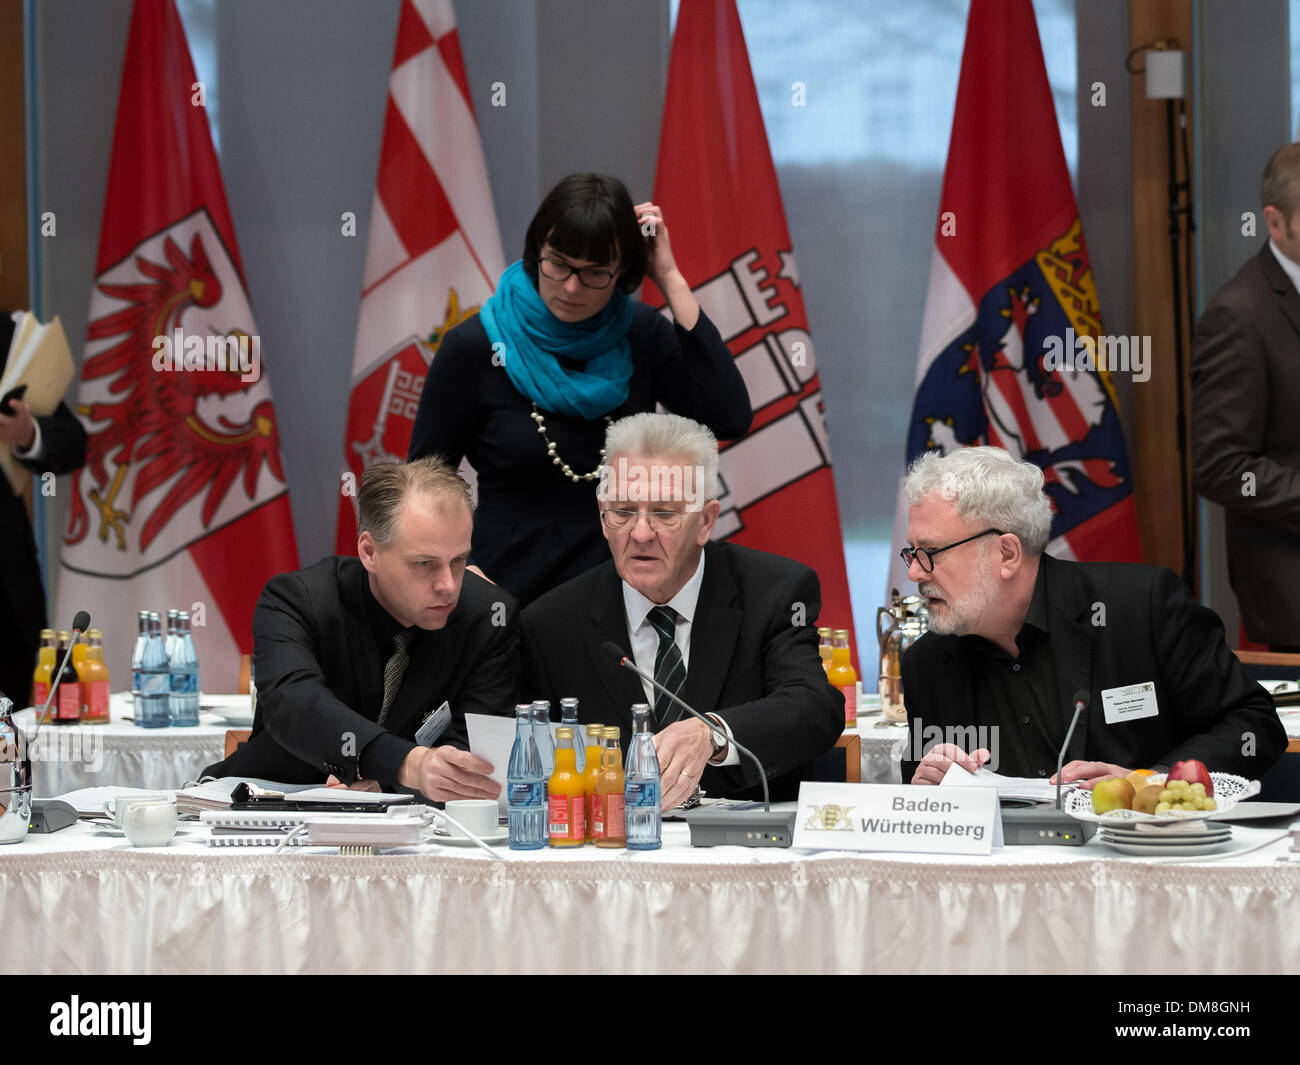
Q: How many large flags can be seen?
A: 4